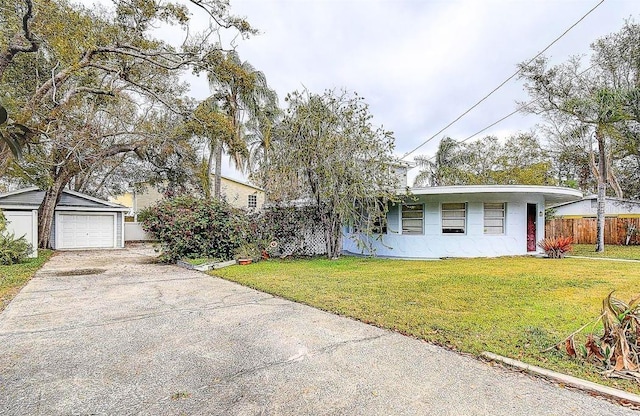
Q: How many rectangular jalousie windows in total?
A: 3